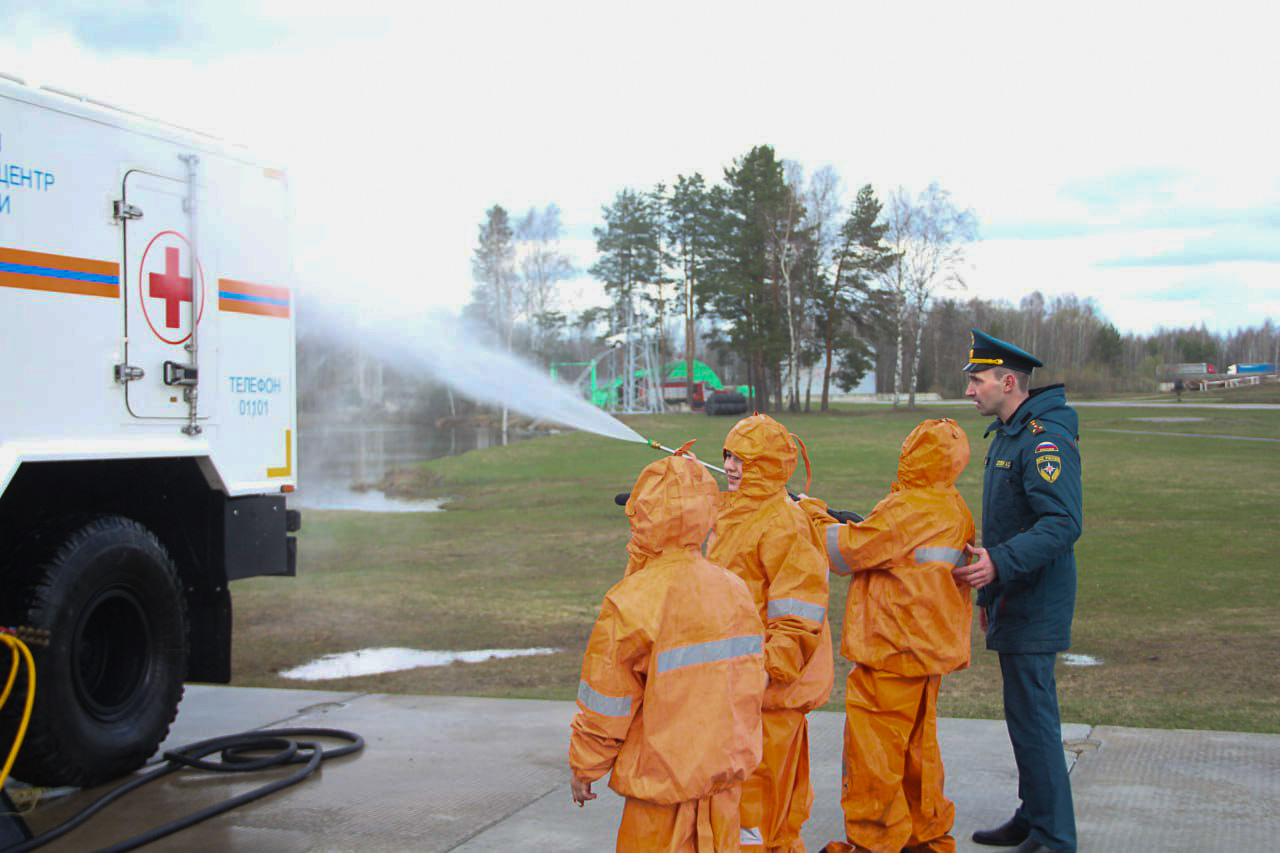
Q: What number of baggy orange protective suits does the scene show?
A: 3